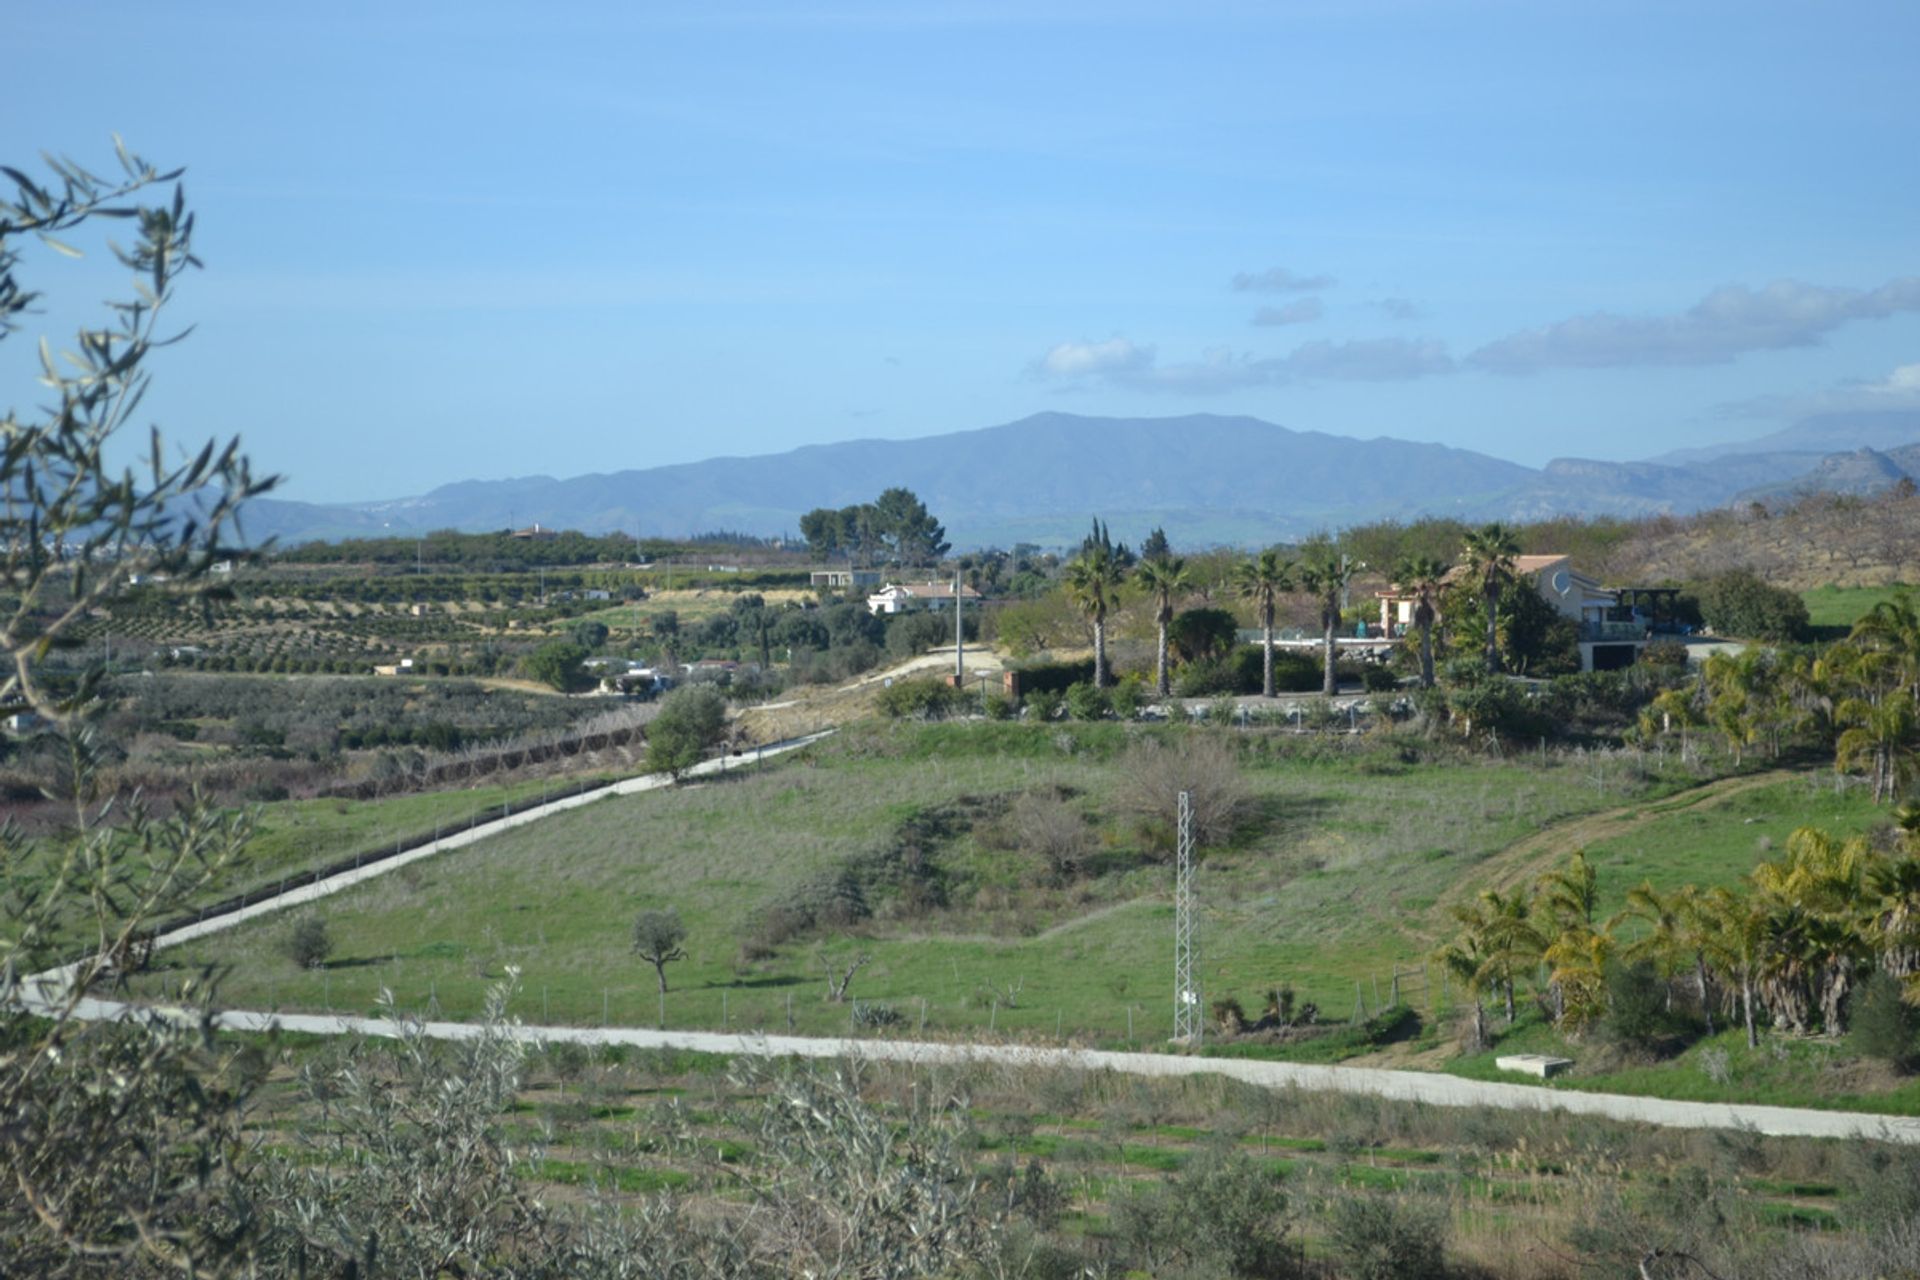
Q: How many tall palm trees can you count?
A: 6